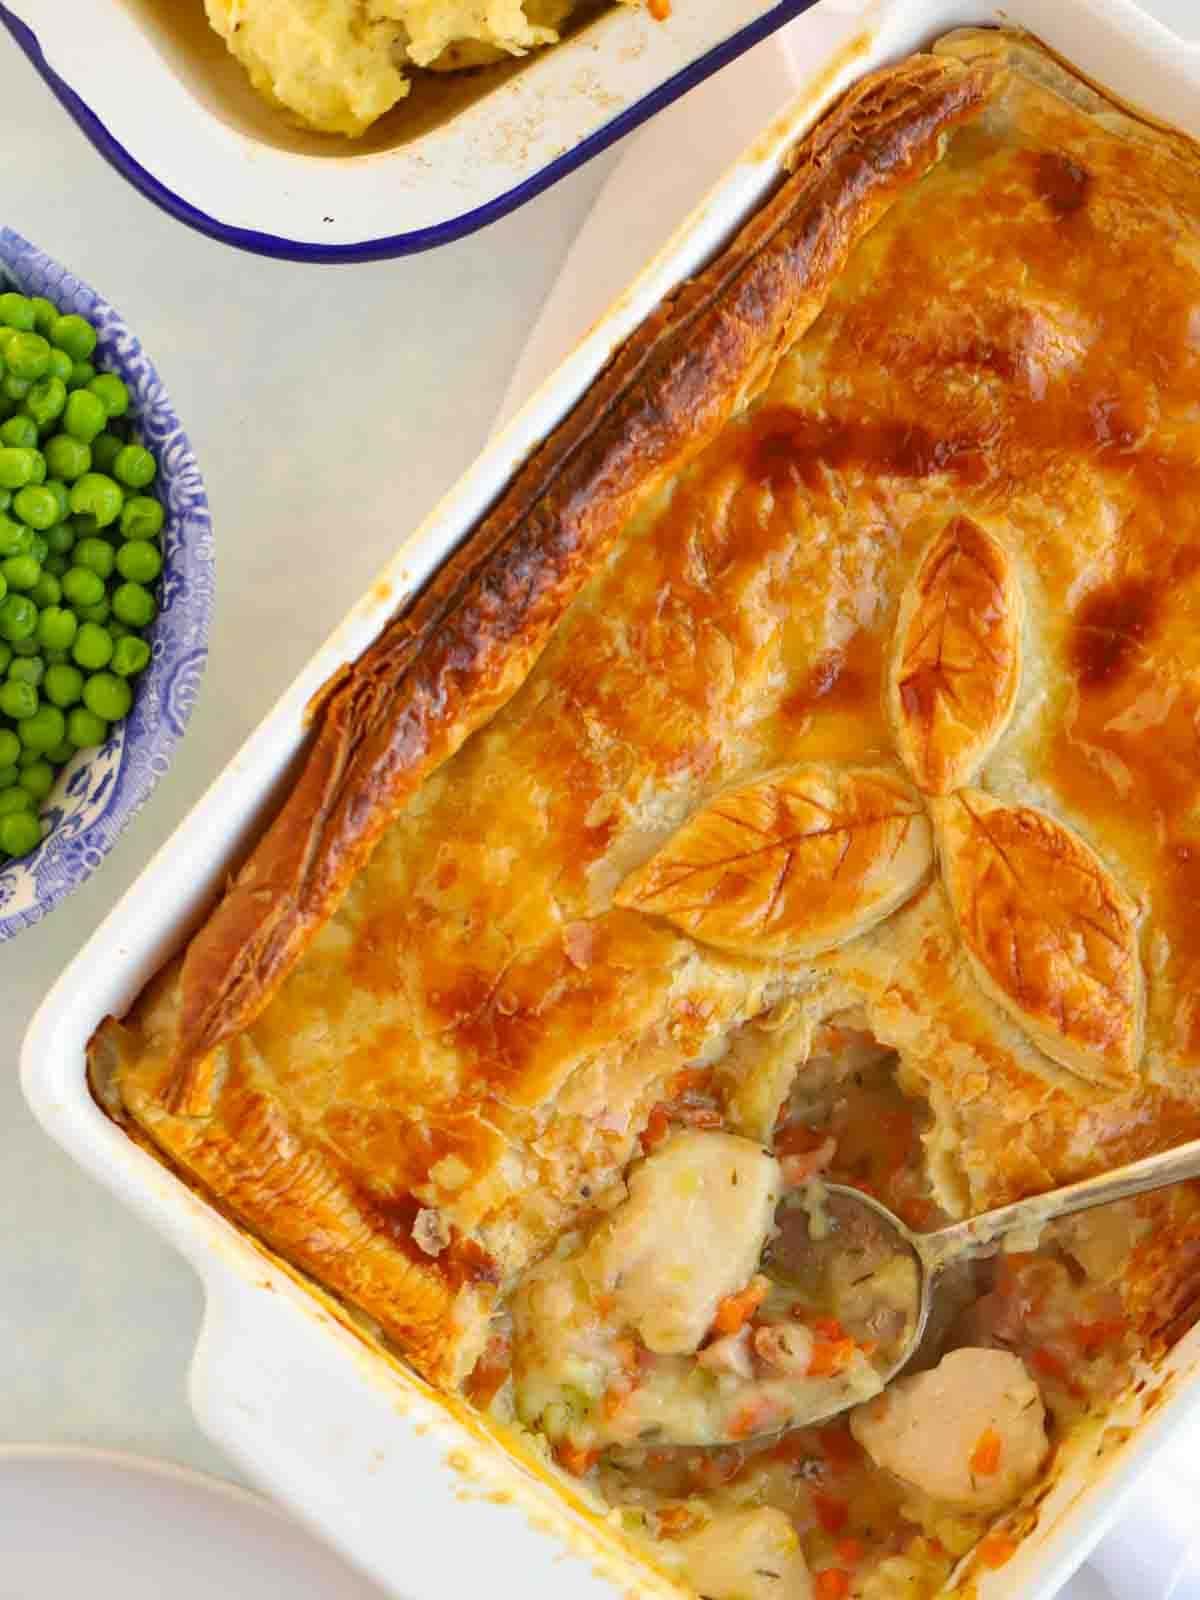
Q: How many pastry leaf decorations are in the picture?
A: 3